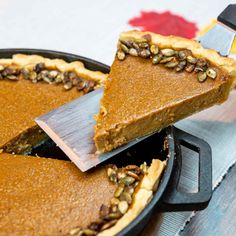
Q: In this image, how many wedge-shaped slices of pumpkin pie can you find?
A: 1